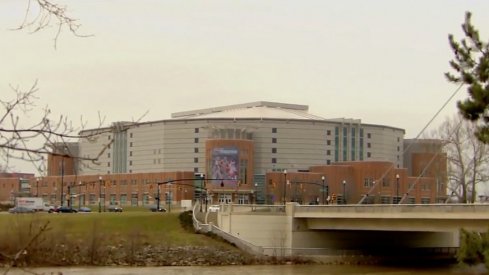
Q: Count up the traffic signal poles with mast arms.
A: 4